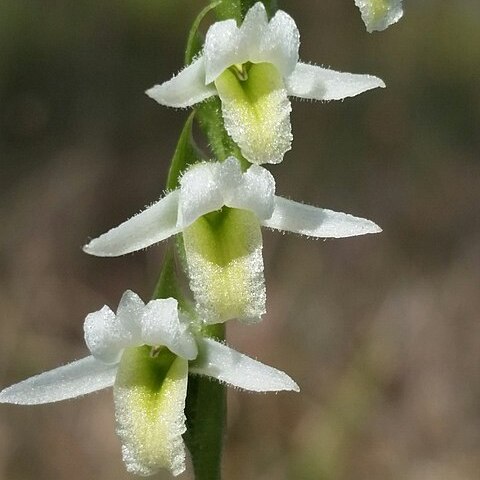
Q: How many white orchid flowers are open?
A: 3